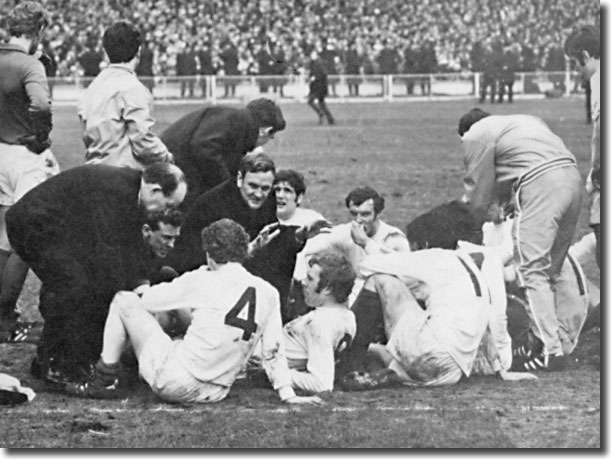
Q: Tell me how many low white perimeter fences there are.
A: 1